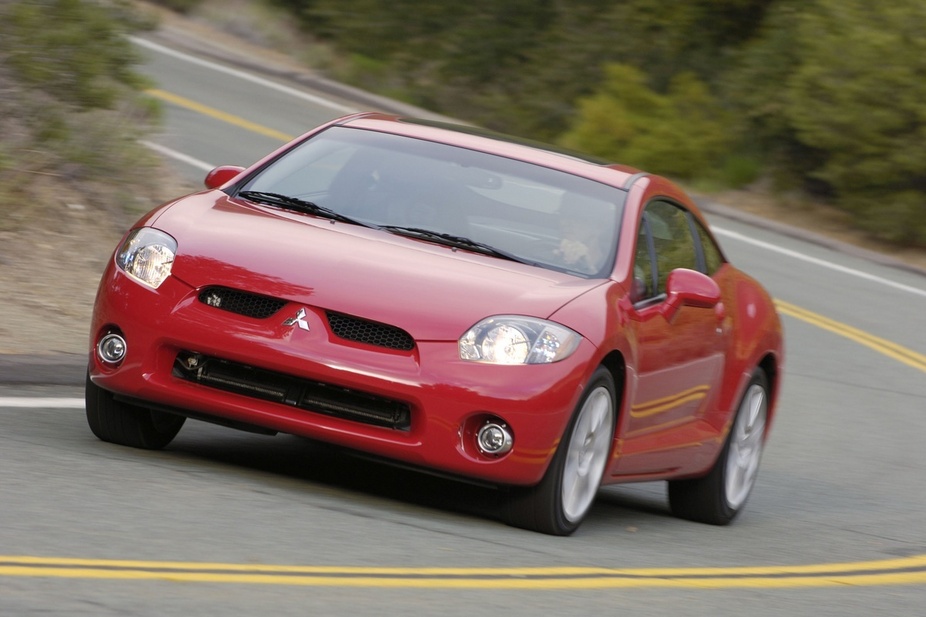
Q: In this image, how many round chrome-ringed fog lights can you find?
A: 2